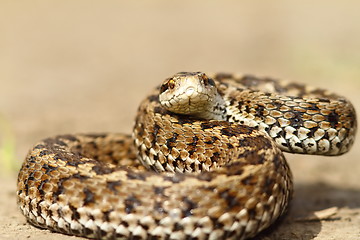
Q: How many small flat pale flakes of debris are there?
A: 1